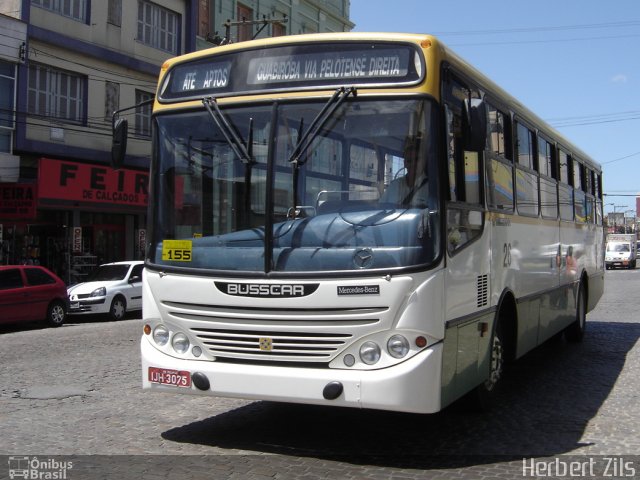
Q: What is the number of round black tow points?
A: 2